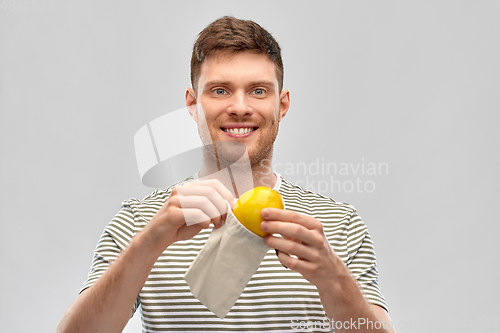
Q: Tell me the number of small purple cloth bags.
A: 0